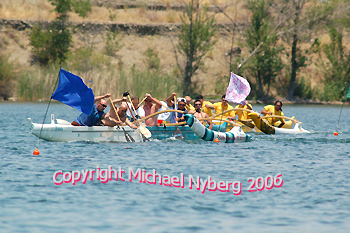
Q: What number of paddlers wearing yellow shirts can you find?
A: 5